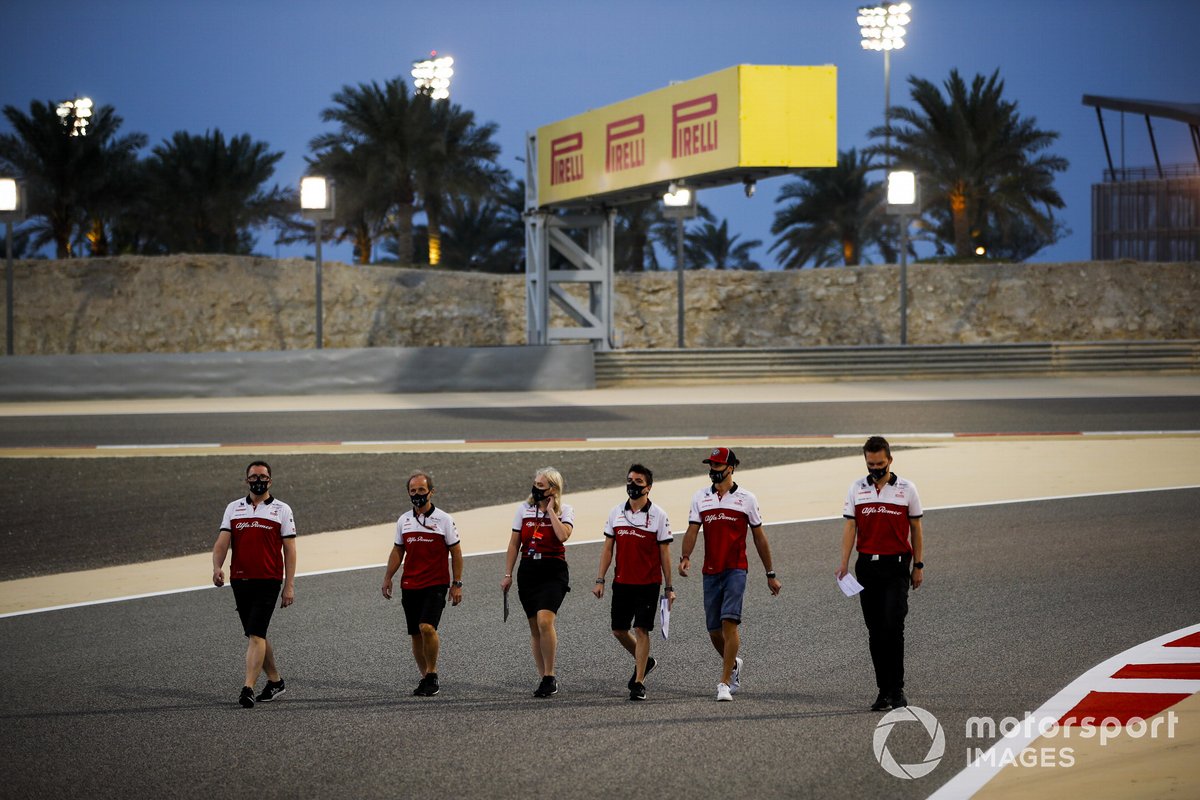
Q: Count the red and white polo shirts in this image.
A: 6